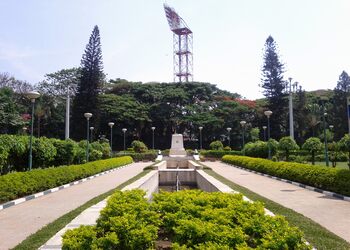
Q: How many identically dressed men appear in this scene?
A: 0